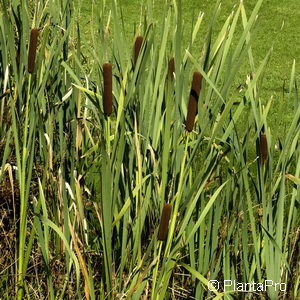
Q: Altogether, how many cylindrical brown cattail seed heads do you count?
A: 7